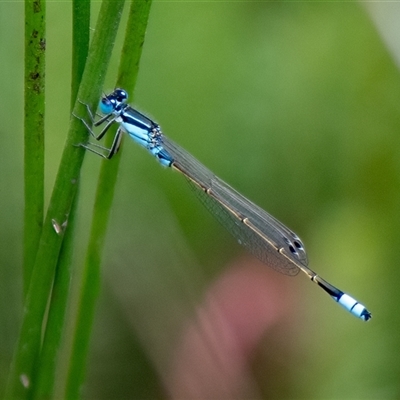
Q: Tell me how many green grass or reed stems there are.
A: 4